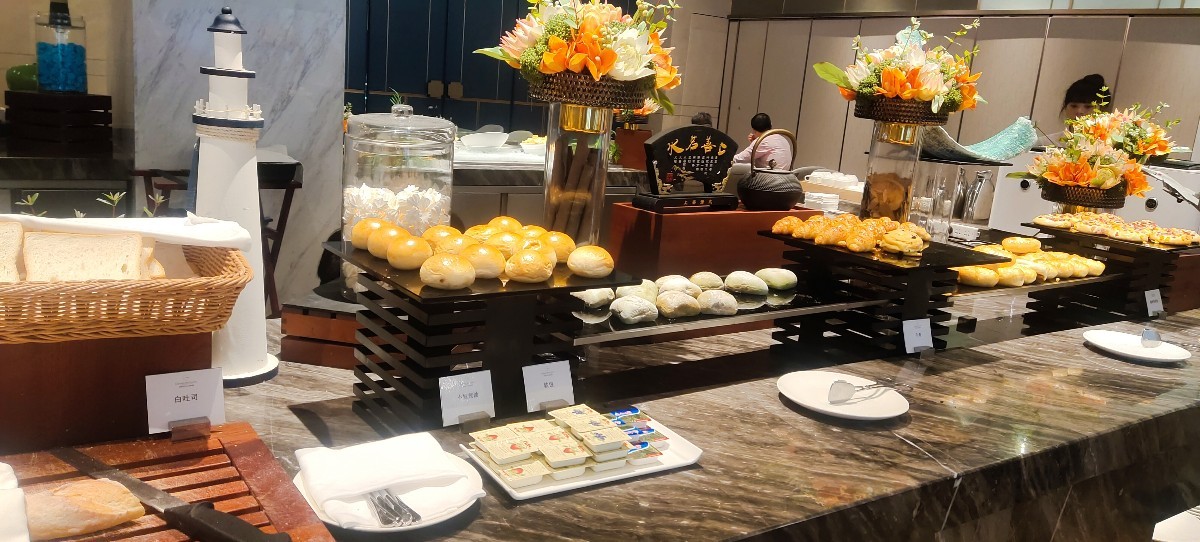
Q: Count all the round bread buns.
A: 15